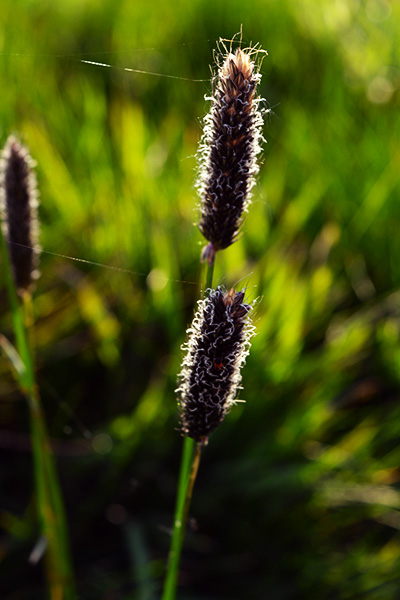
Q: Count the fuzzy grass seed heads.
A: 3